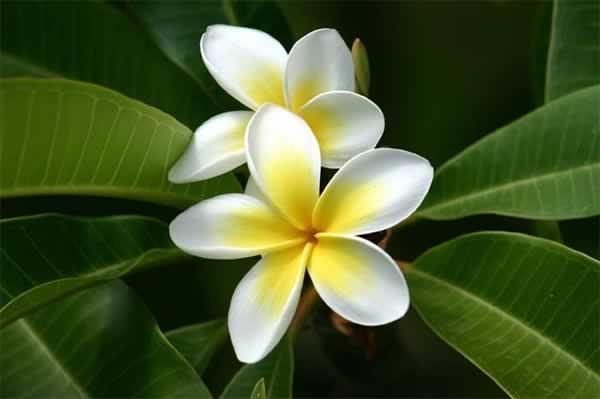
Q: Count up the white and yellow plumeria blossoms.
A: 2